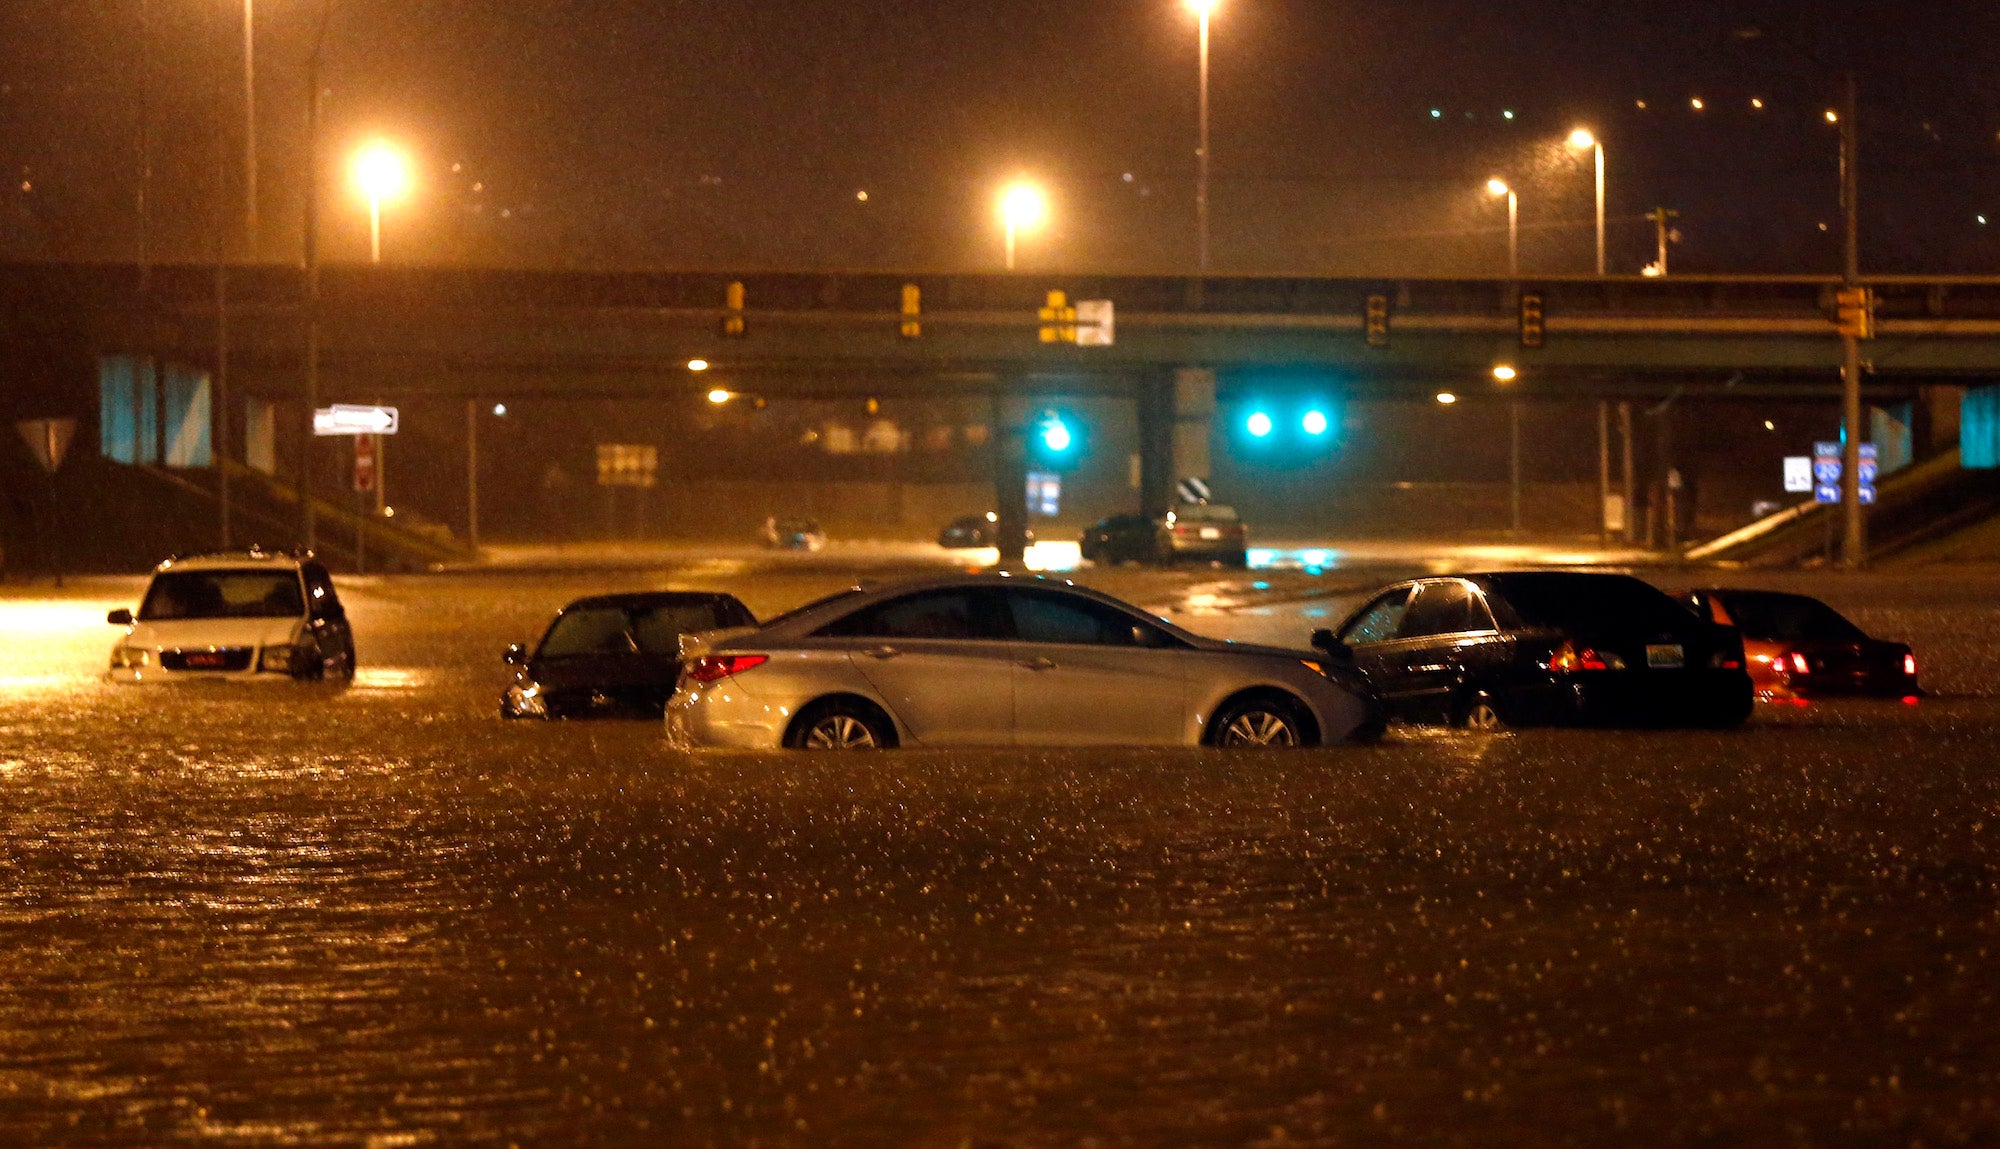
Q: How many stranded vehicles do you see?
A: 9